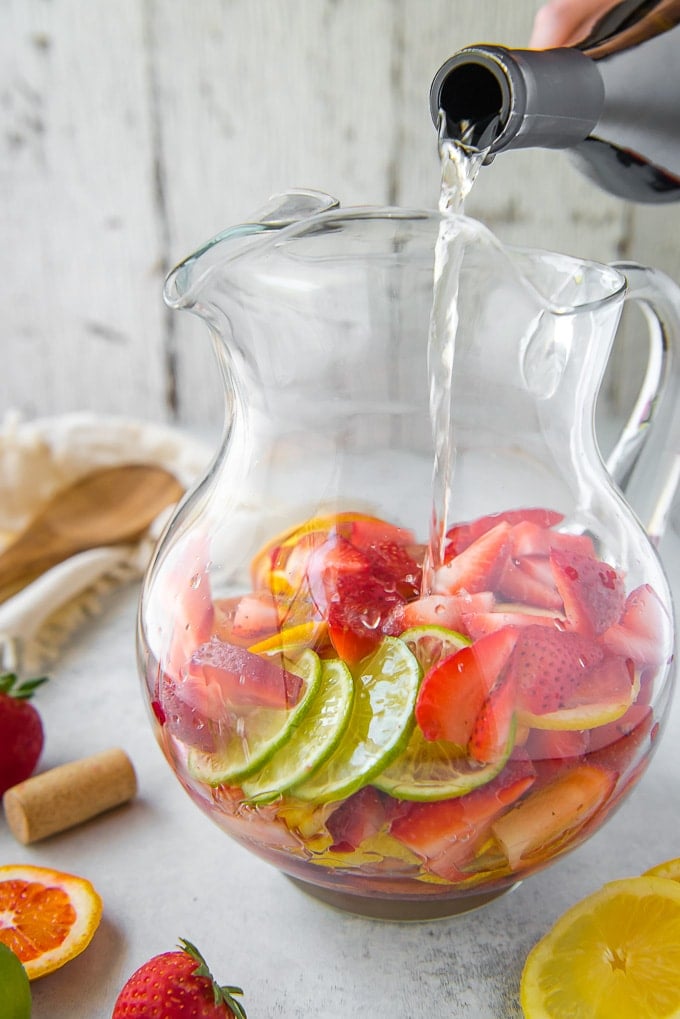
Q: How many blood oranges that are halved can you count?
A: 1